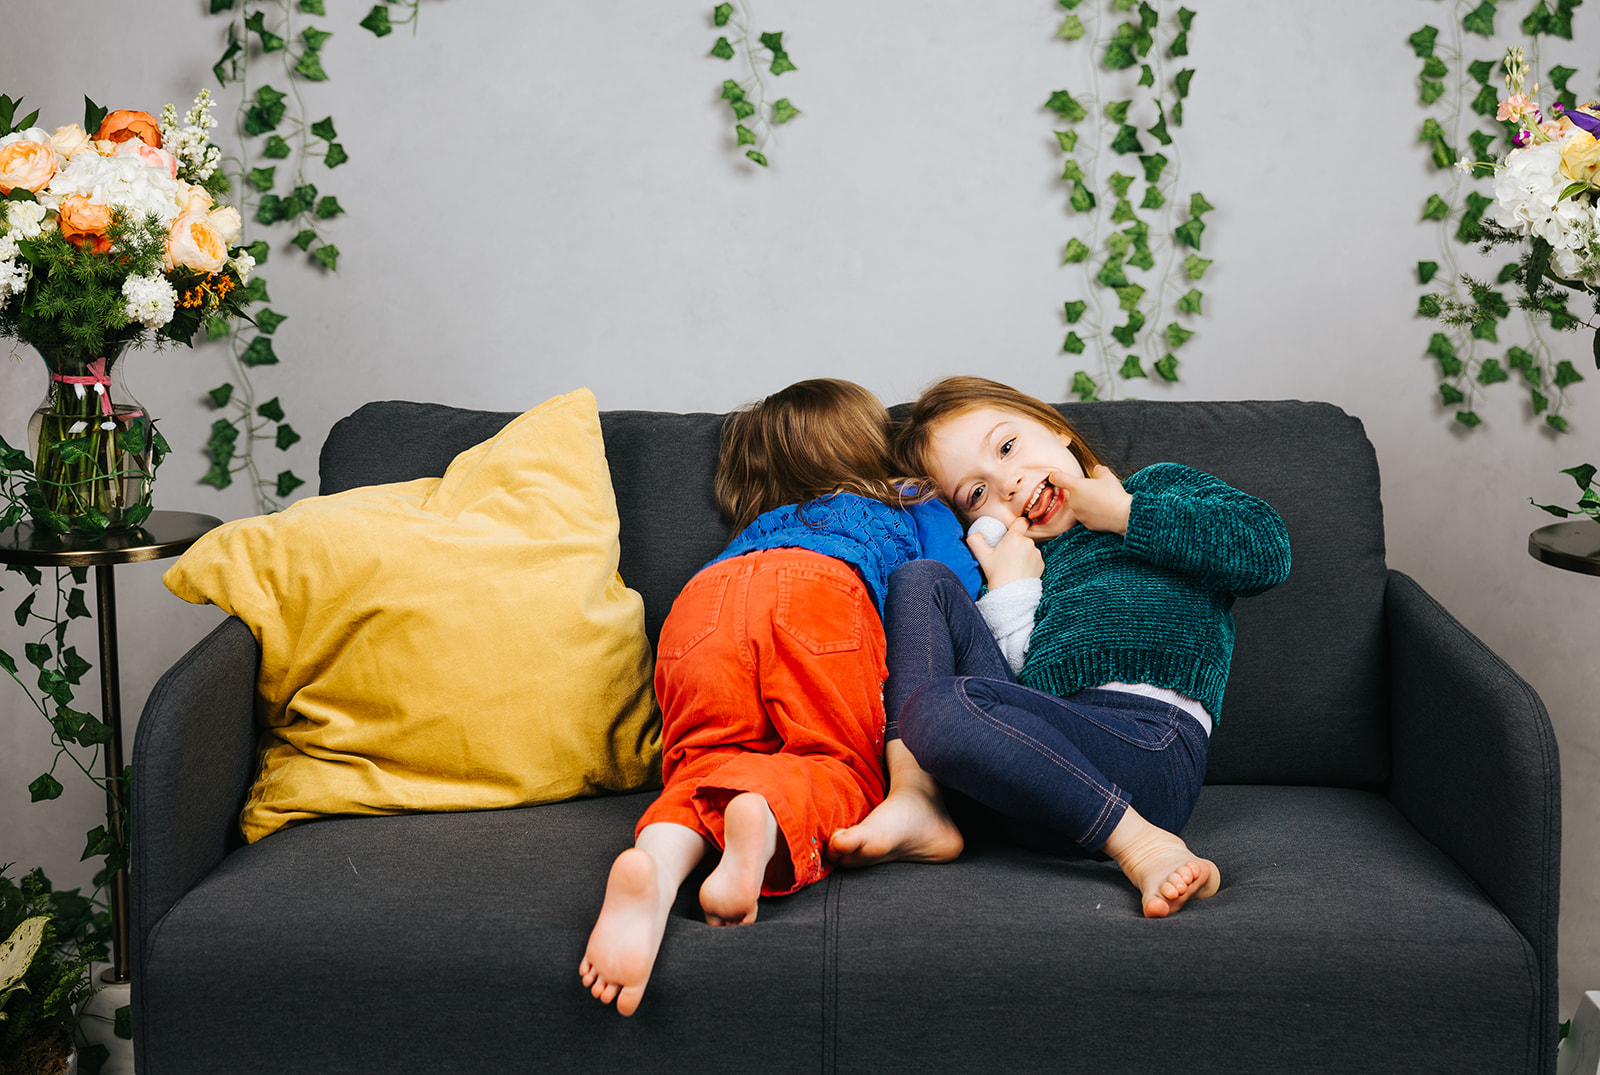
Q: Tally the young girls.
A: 2